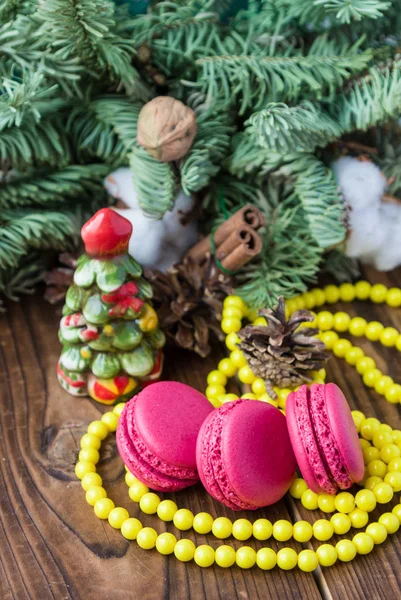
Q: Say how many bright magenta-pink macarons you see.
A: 3